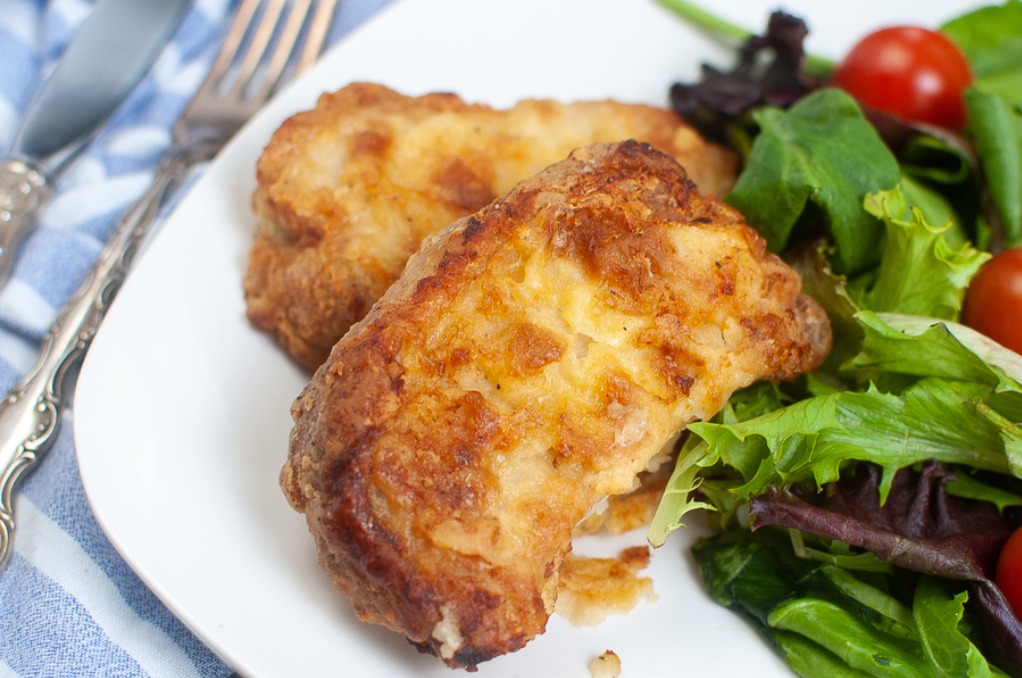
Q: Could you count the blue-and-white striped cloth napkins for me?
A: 1